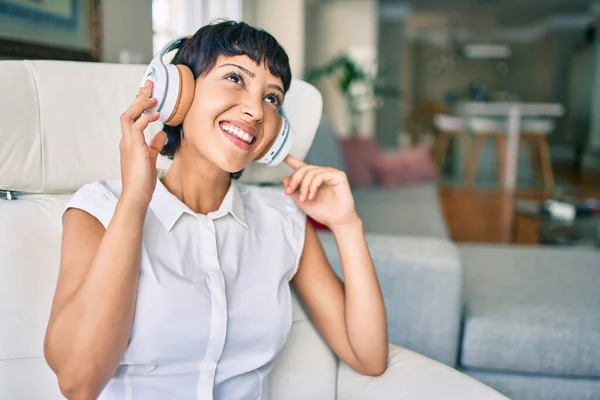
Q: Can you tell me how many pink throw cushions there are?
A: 2